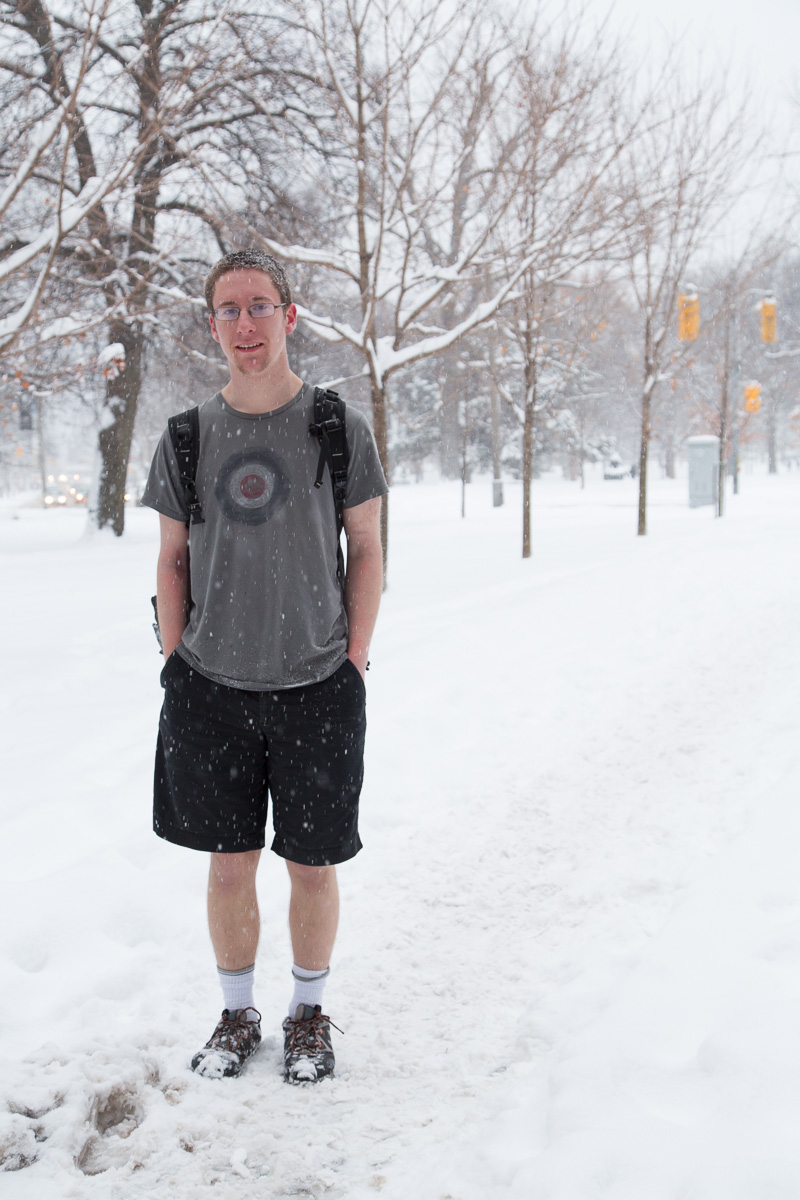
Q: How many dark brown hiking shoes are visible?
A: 2